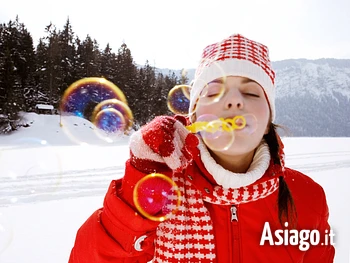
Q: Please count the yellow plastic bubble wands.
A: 1